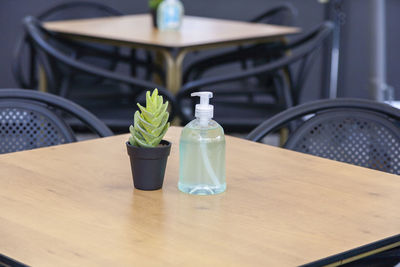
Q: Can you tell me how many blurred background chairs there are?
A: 4